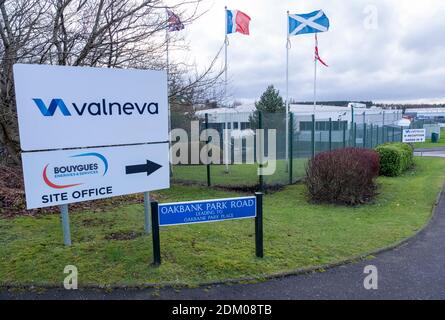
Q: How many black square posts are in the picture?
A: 2